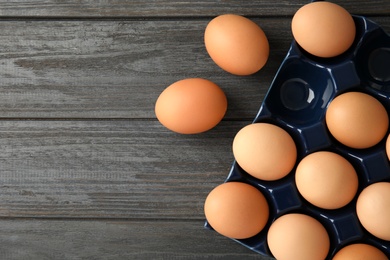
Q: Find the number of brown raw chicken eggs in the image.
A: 11